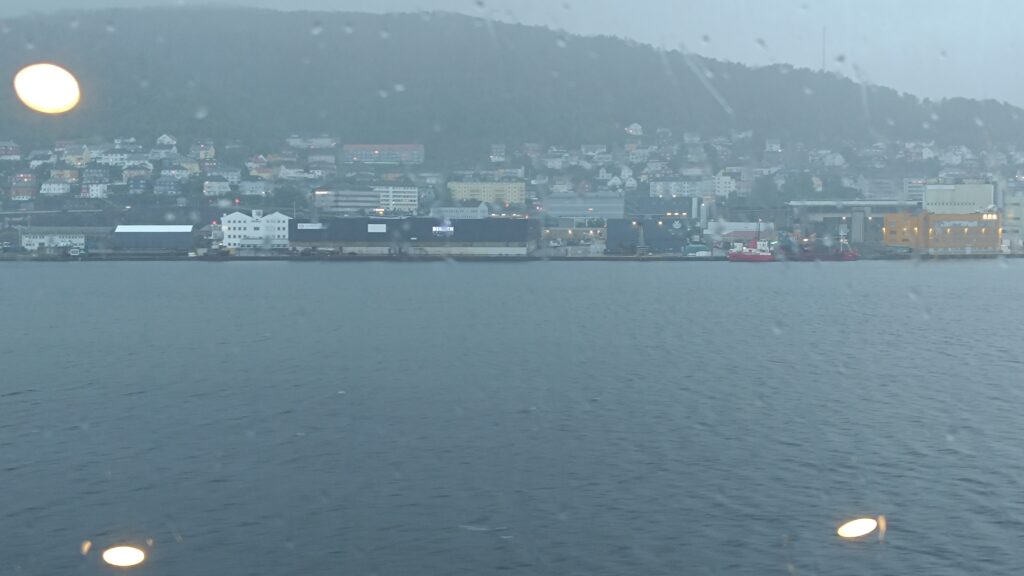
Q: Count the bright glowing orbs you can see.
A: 3